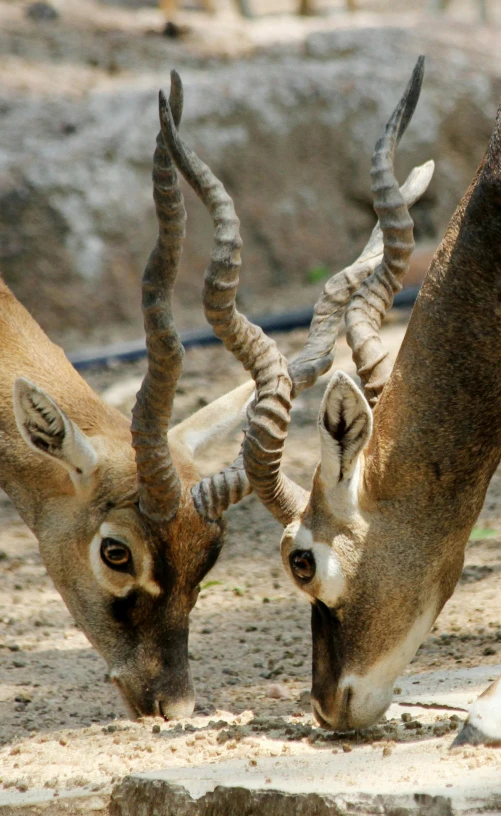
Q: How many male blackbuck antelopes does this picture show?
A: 2